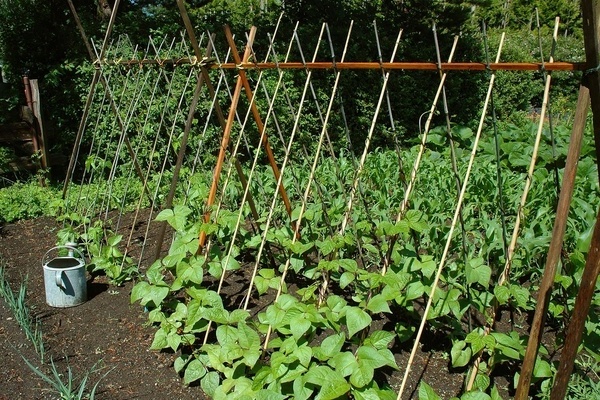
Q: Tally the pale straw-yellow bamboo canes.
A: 8